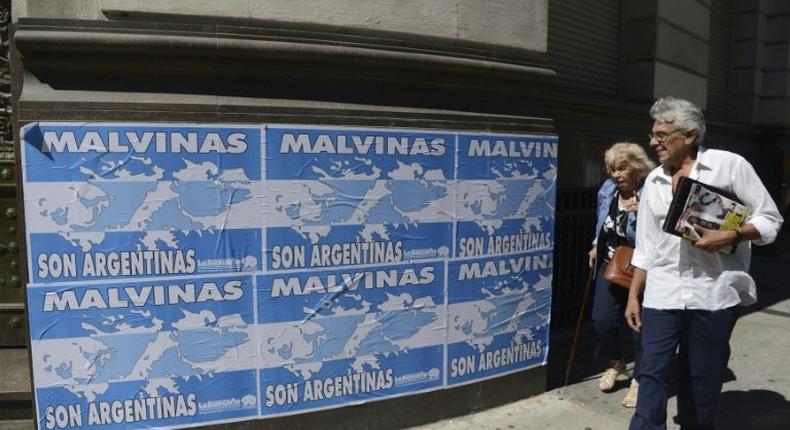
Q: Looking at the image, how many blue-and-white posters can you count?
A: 6